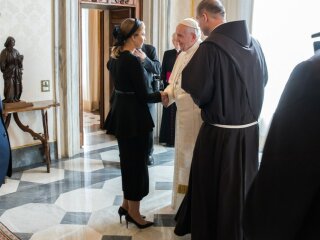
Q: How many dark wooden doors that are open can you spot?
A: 1